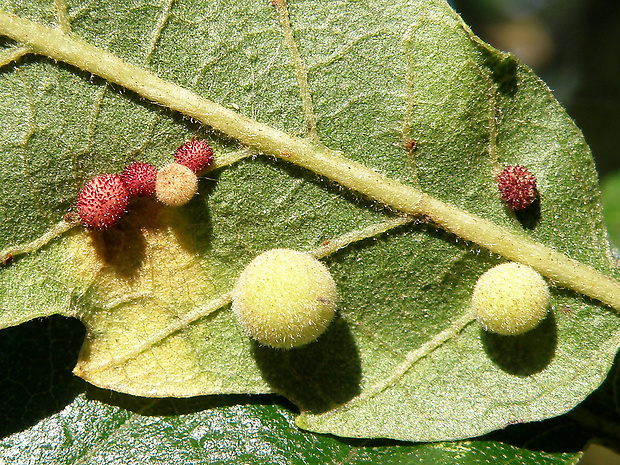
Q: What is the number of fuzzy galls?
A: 7